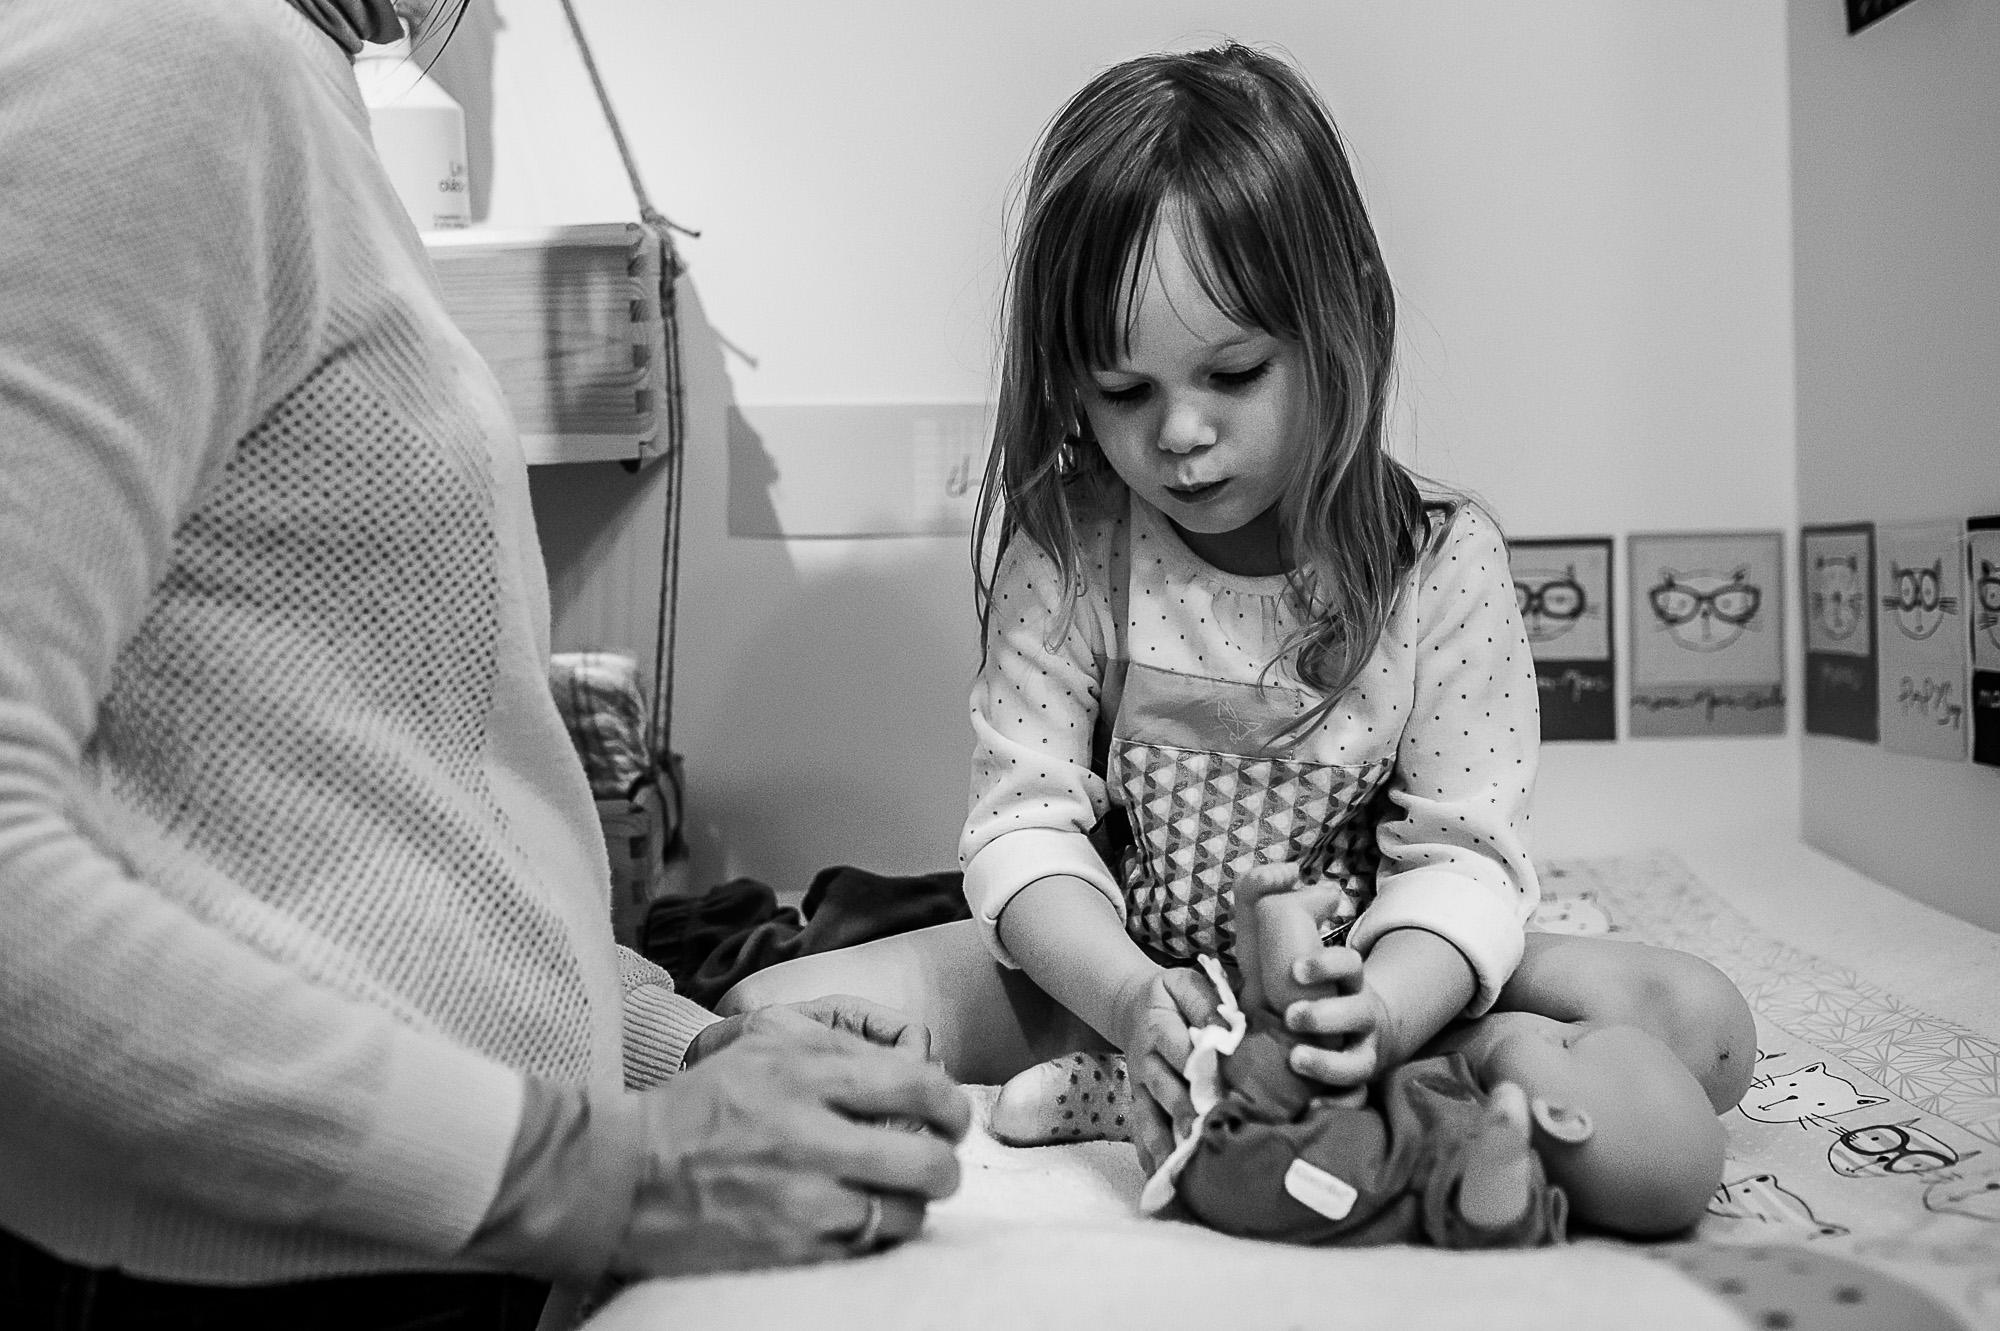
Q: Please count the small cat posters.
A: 5